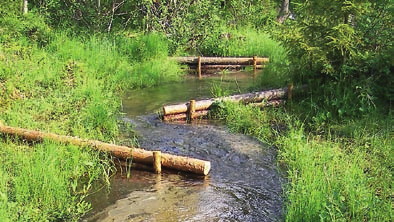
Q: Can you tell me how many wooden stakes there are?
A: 5